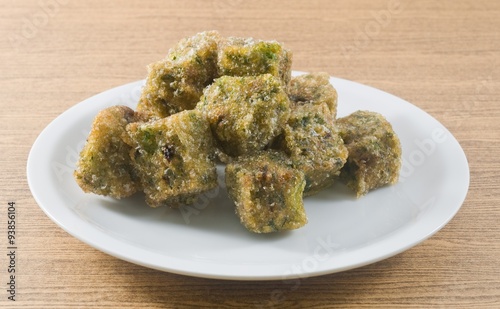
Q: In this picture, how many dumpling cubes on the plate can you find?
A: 9